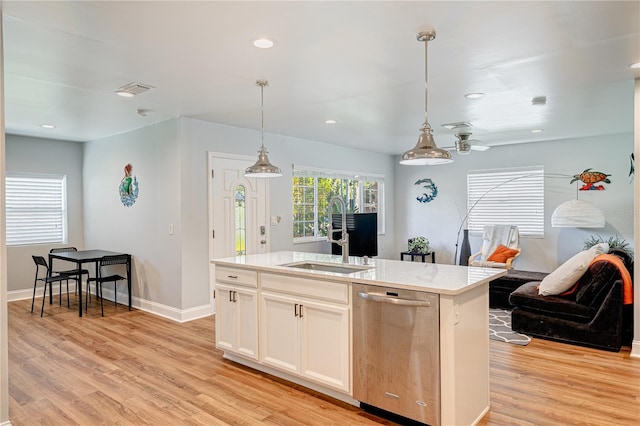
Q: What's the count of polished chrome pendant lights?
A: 2